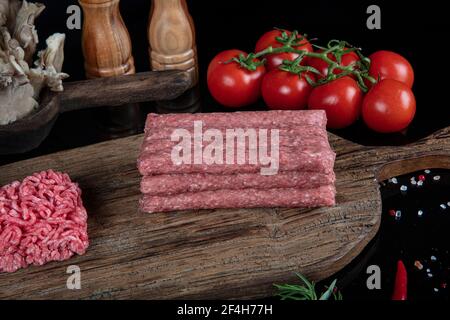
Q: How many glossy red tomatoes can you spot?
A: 7